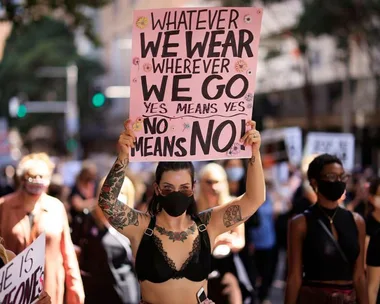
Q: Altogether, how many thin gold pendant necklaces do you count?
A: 1